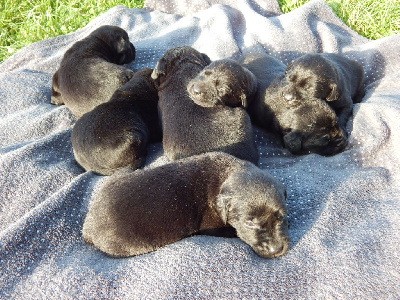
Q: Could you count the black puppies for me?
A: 7